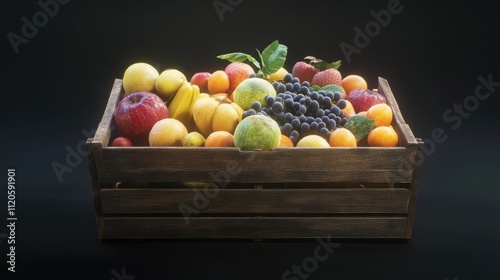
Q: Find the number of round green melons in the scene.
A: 2